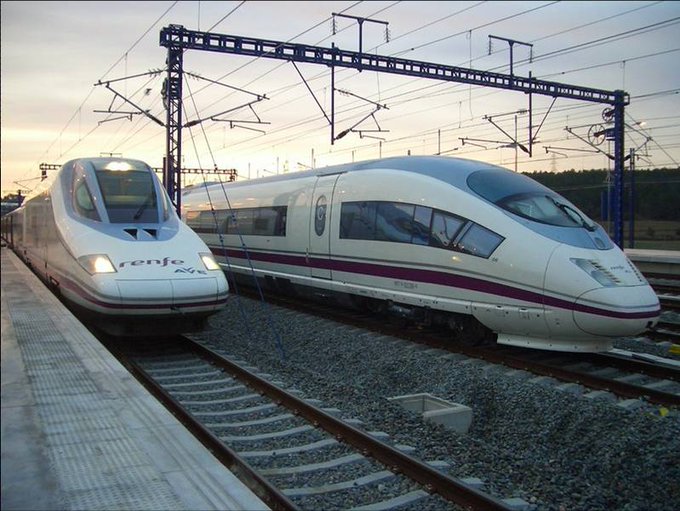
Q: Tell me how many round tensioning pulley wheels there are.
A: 2